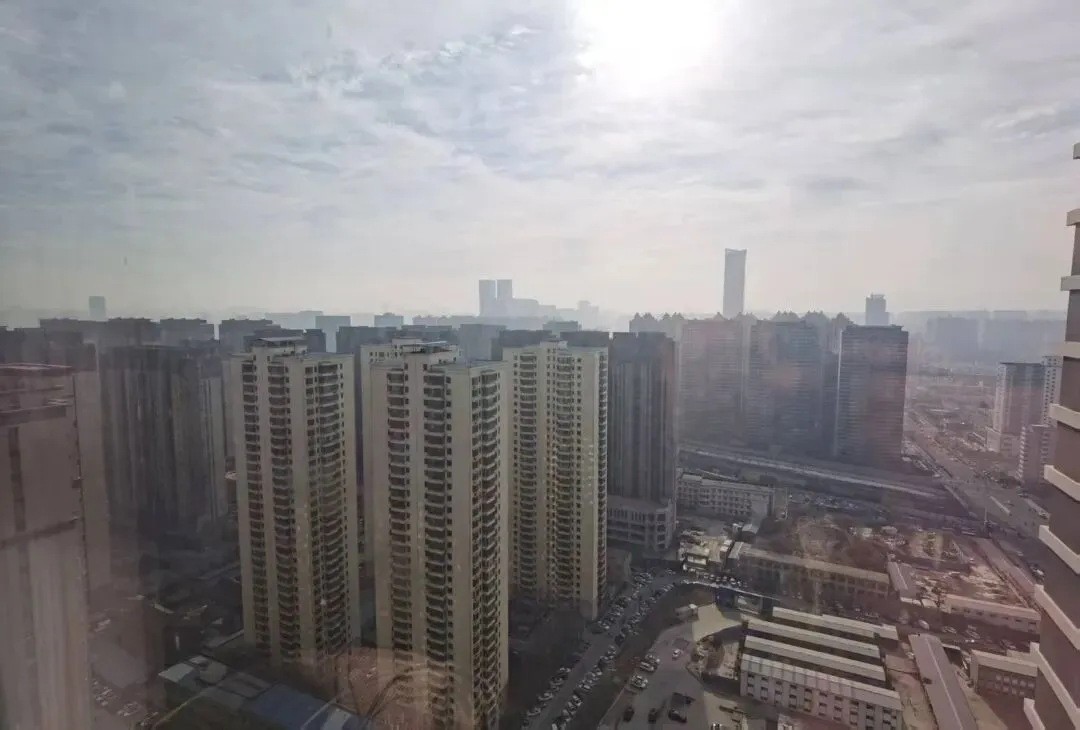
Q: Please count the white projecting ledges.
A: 10